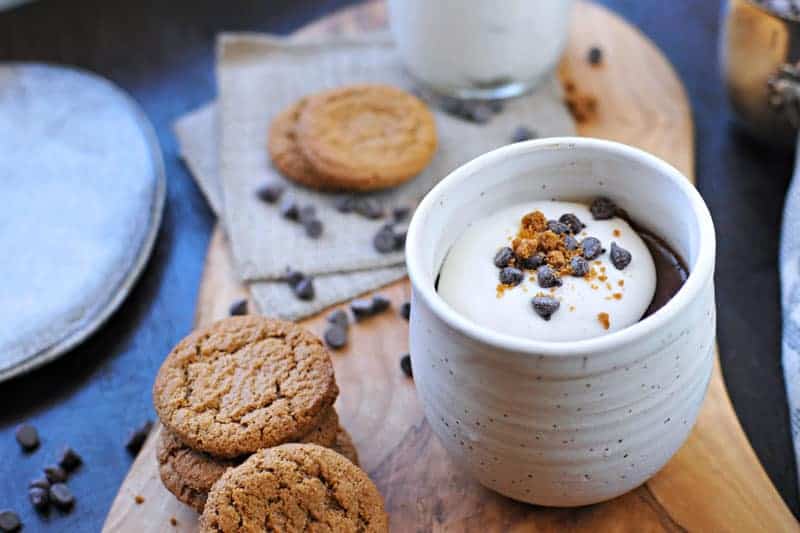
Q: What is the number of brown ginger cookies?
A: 6